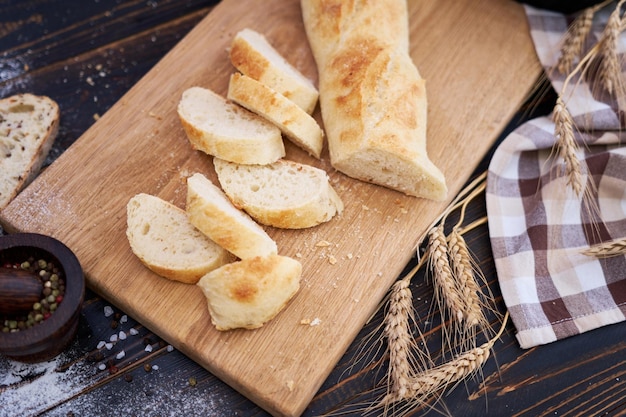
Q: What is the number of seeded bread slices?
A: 1